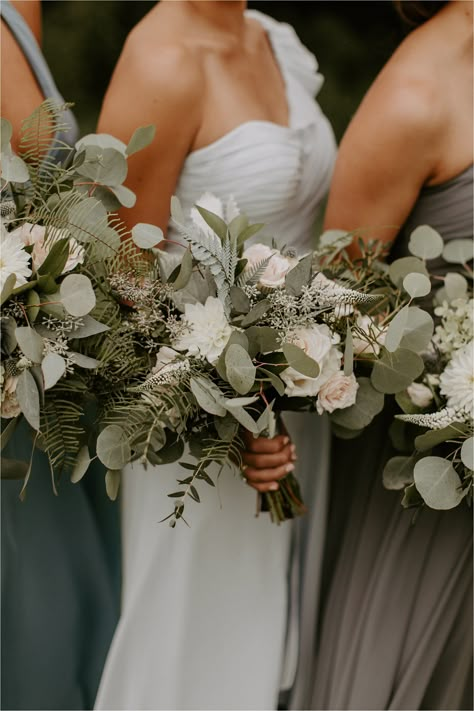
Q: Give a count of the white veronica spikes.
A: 3